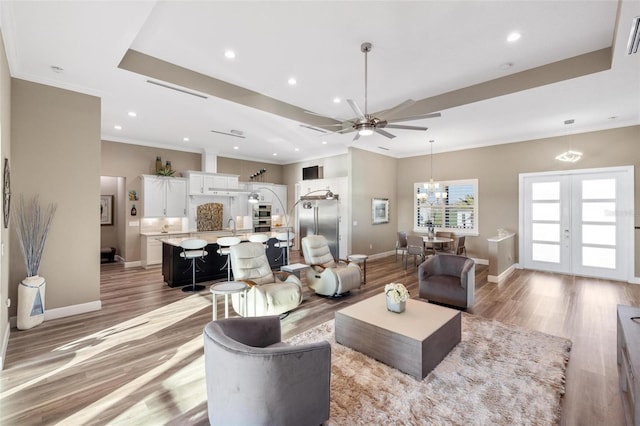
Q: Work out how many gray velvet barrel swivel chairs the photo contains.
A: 2